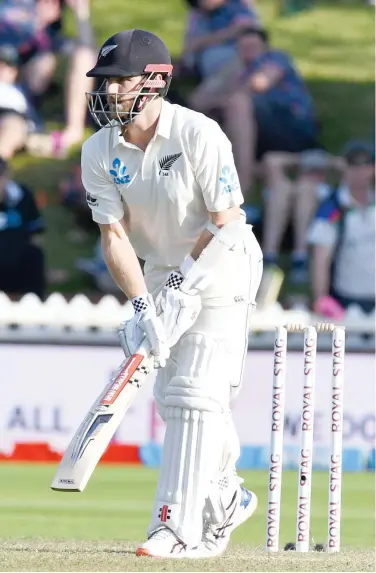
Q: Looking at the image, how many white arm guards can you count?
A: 1